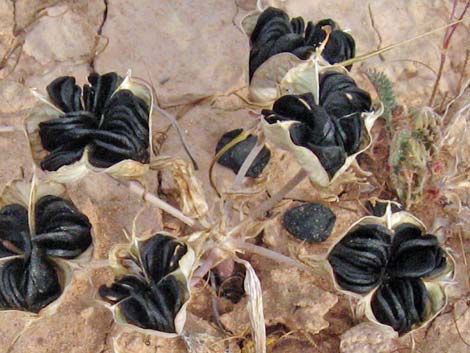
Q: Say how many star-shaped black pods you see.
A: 6